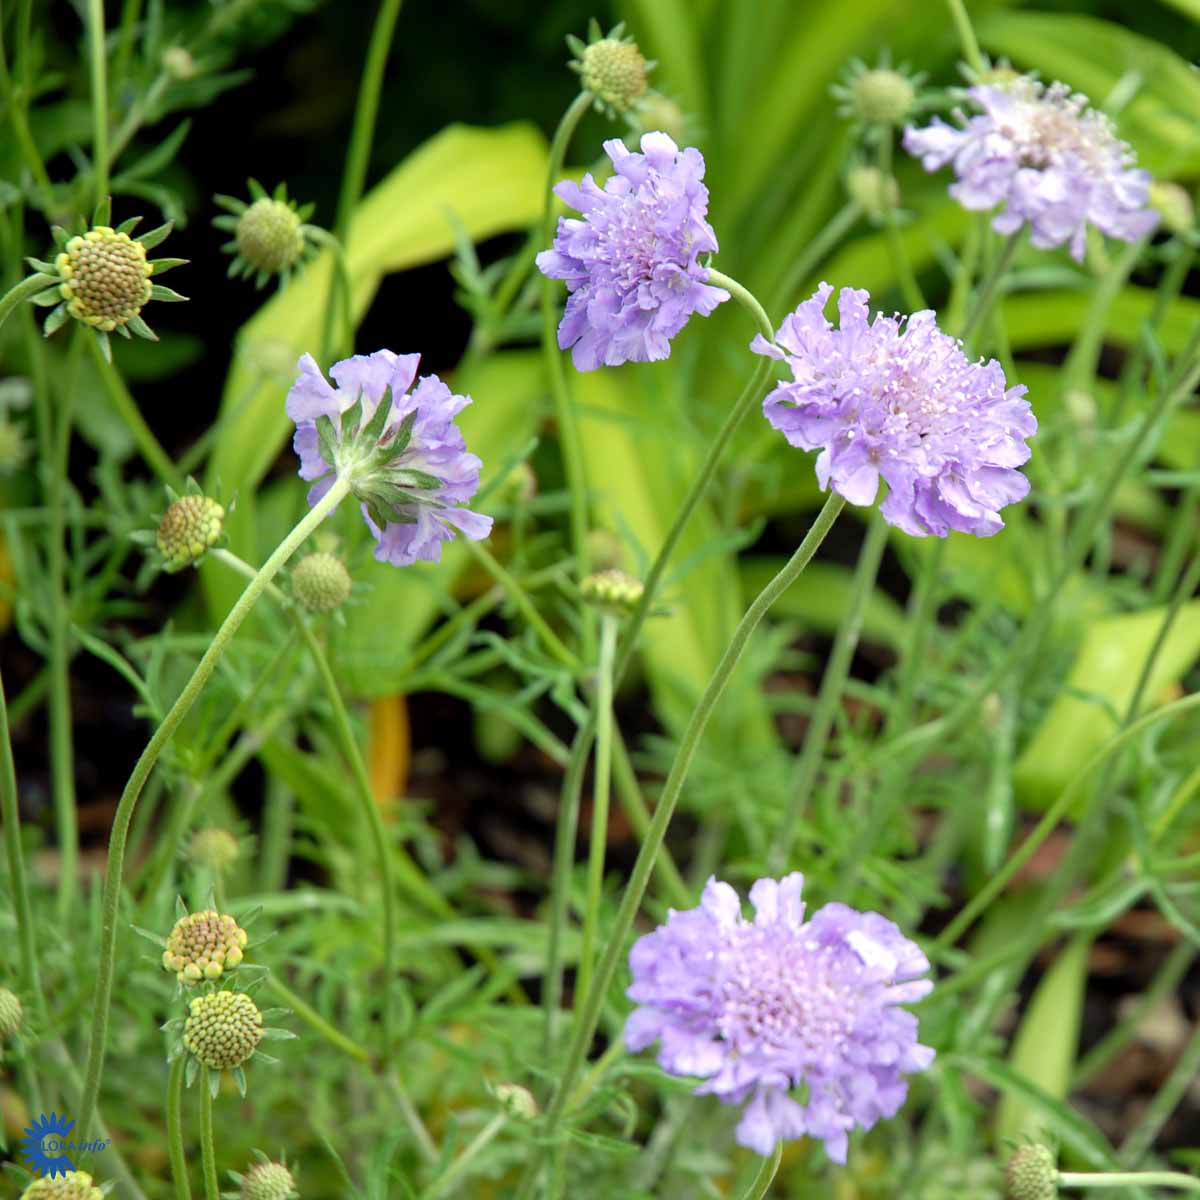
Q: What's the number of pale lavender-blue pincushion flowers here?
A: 5